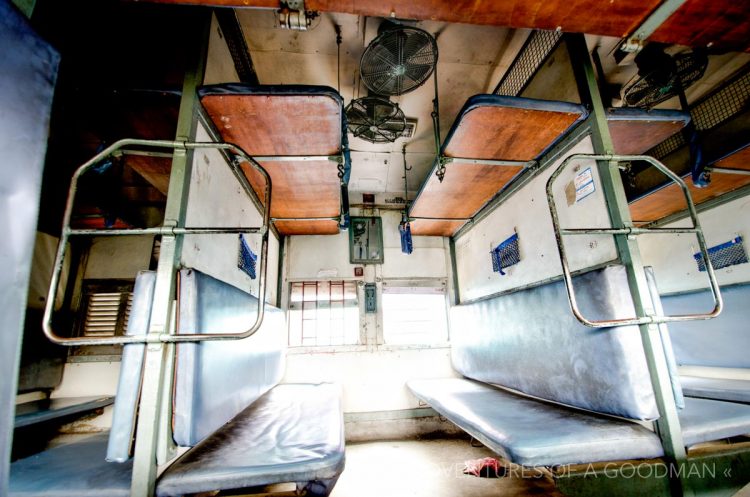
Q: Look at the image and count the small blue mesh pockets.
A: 3